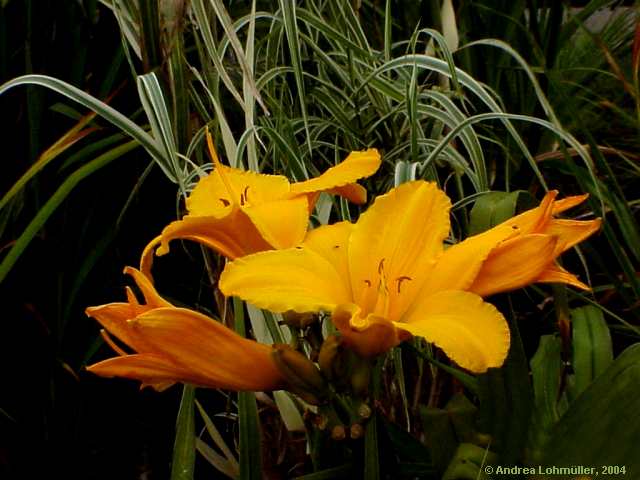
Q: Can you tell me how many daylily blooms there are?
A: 4